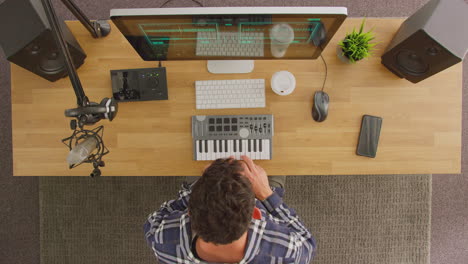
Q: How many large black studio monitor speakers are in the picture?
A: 2